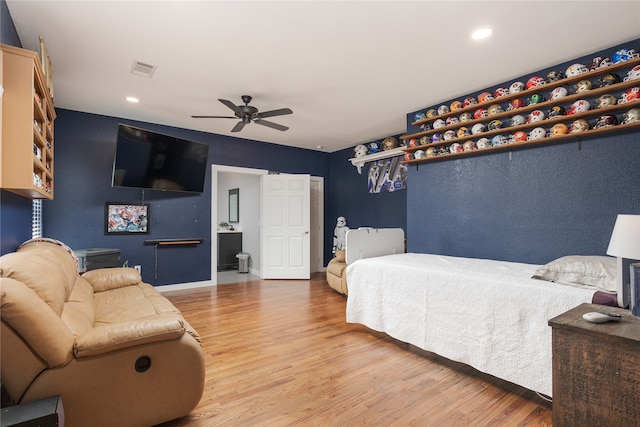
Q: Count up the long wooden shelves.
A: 4